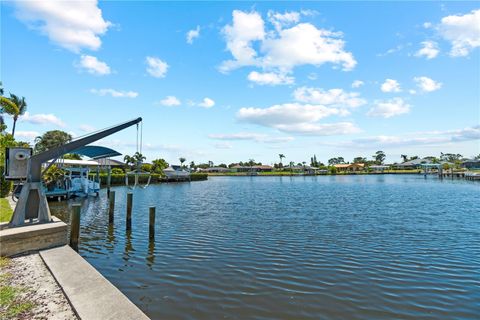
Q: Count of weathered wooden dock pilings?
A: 4